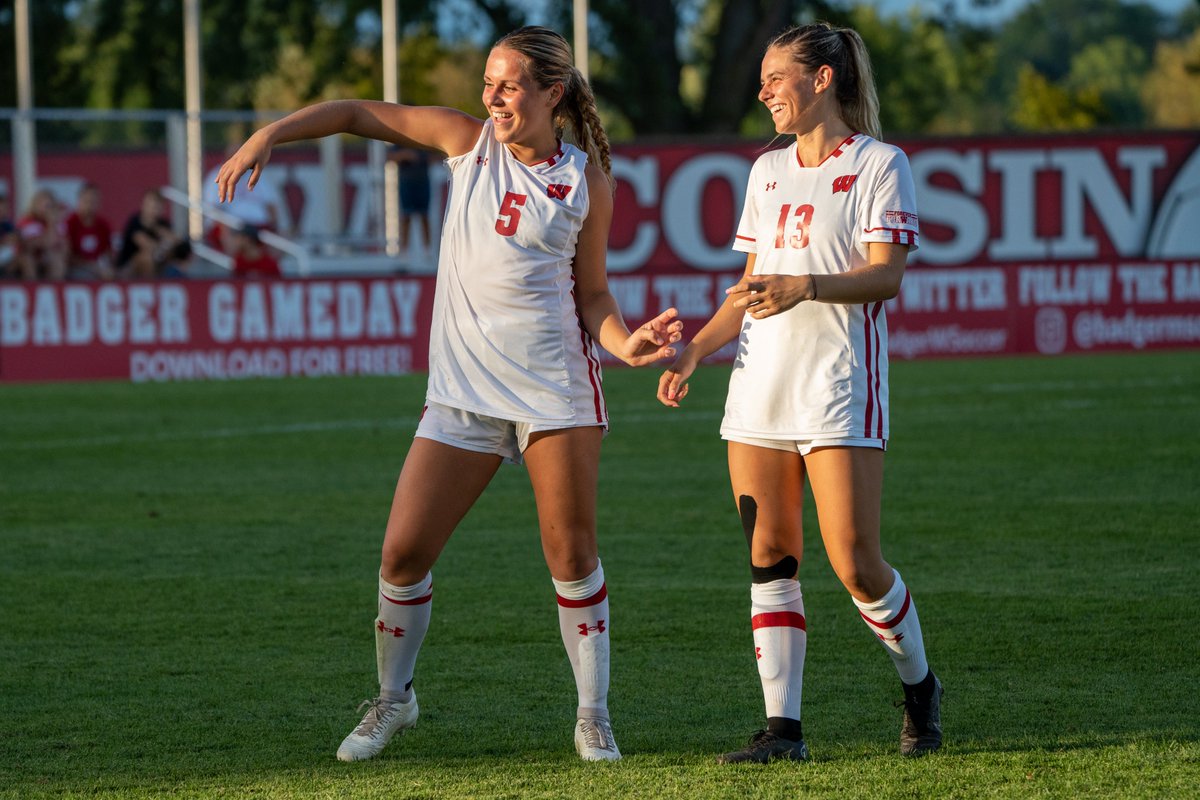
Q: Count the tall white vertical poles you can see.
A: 4